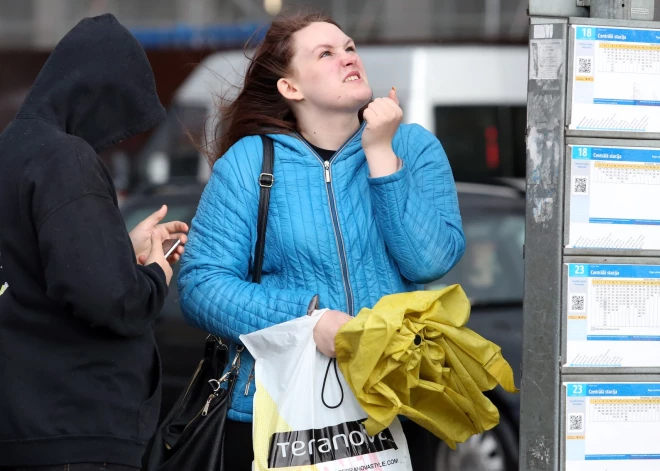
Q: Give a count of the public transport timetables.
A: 4